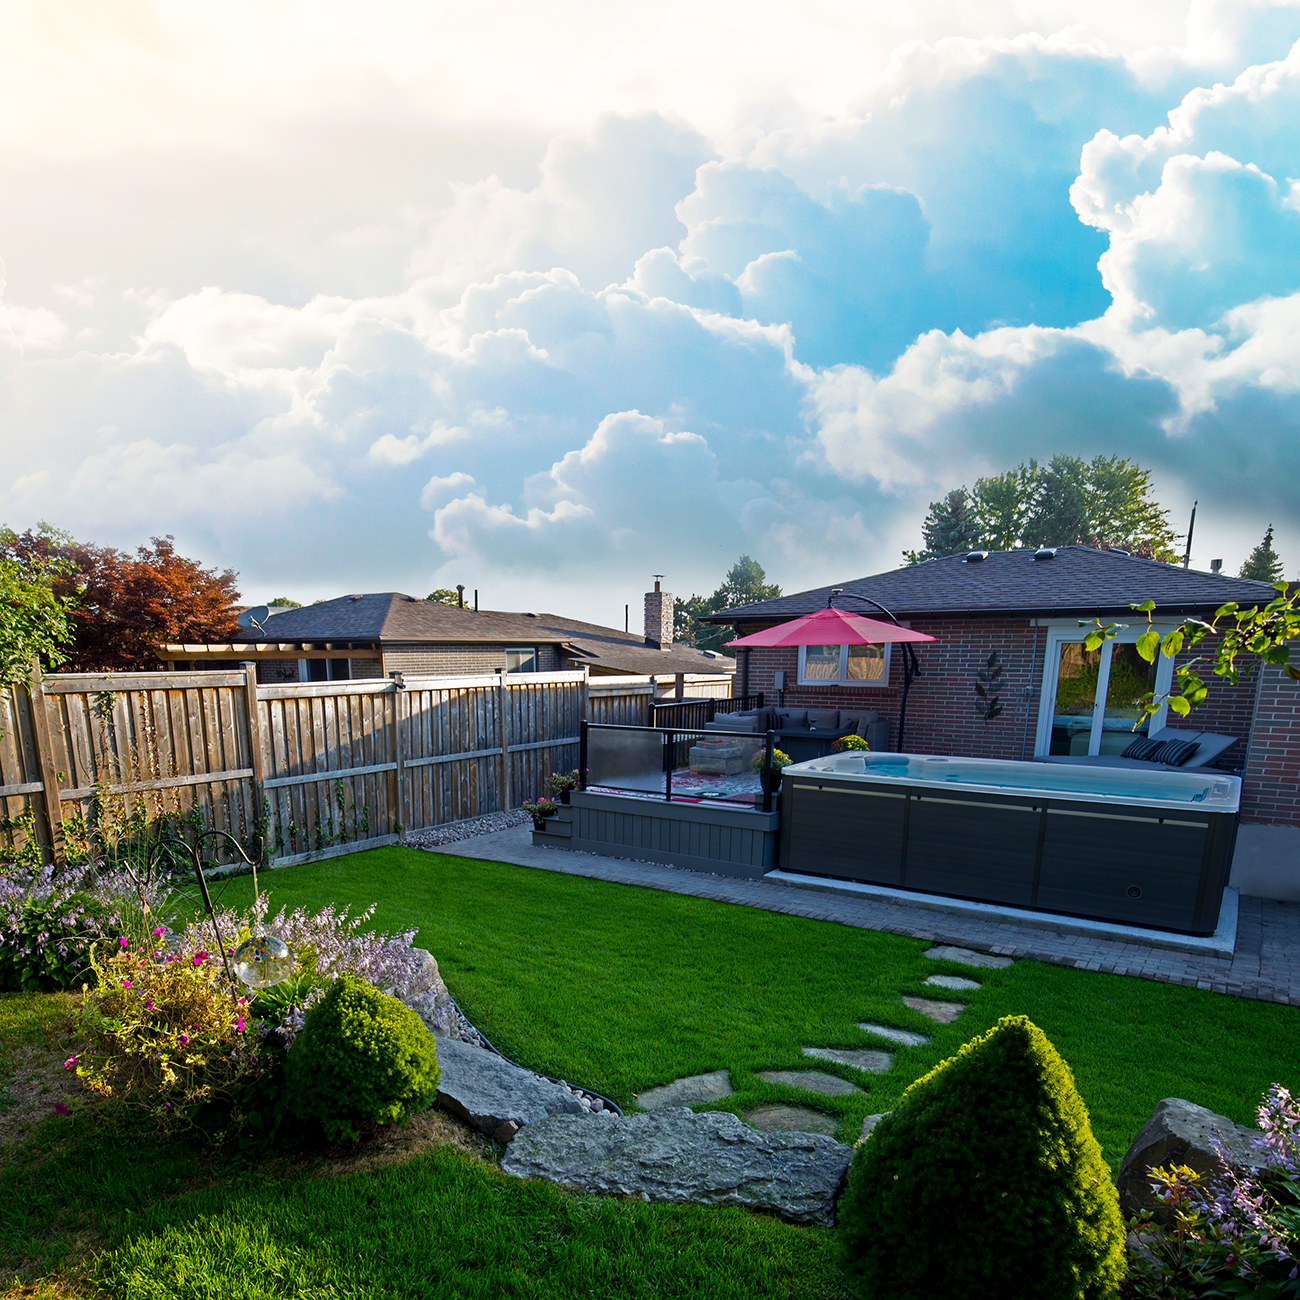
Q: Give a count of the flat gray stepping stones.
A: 8